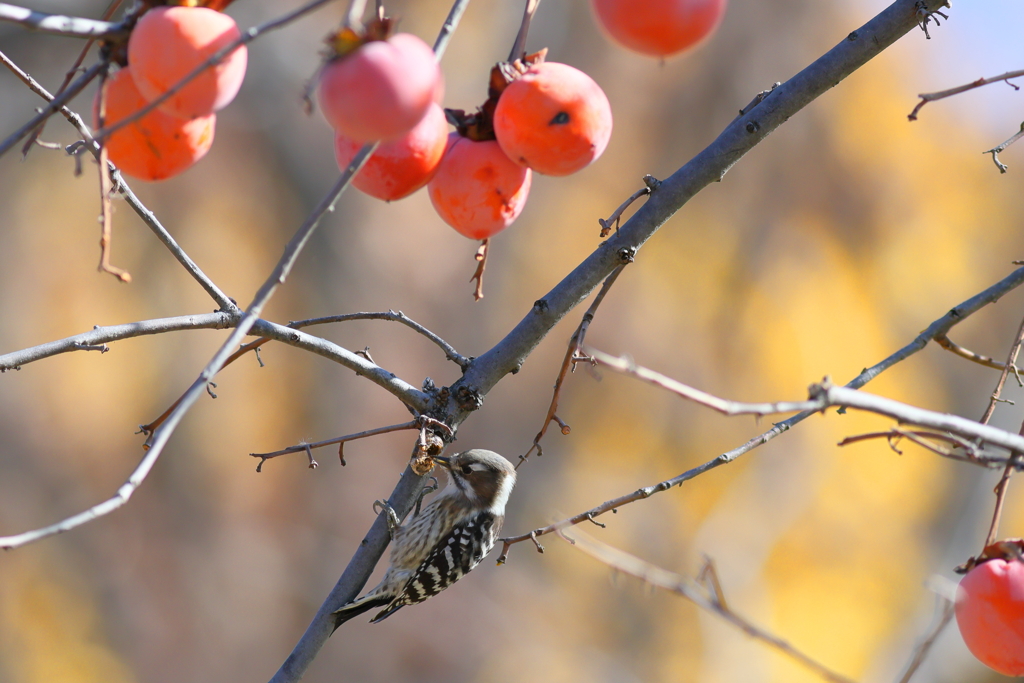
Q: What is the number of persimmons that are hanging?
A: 8